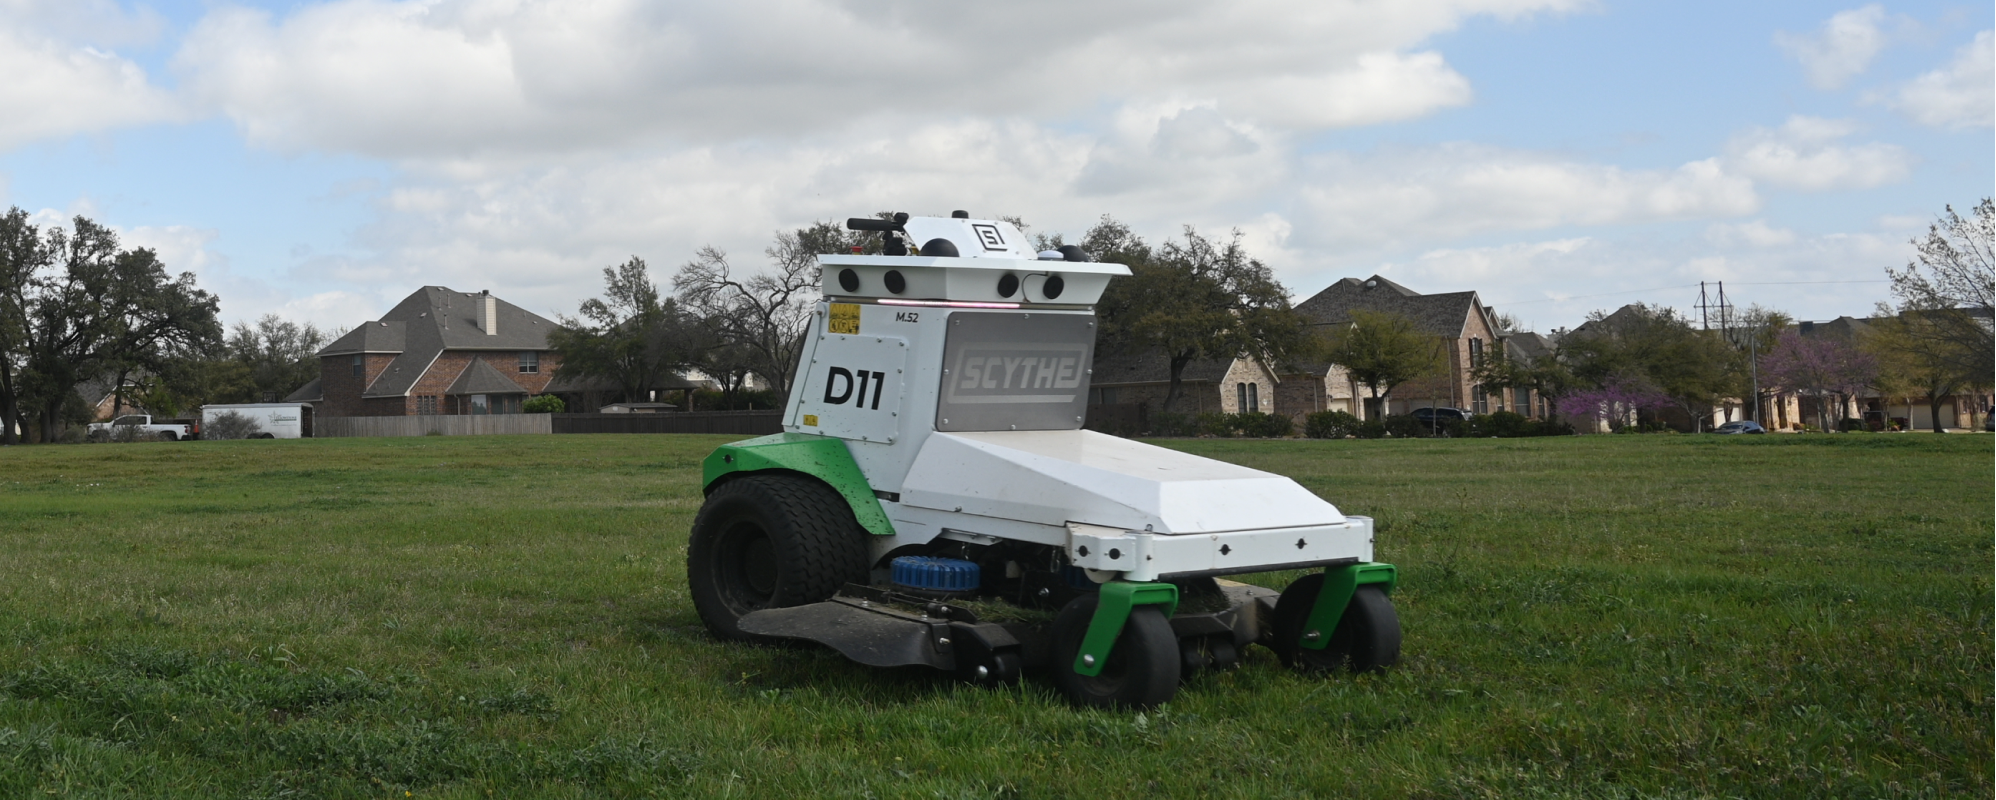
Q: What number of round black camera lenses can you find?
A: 4